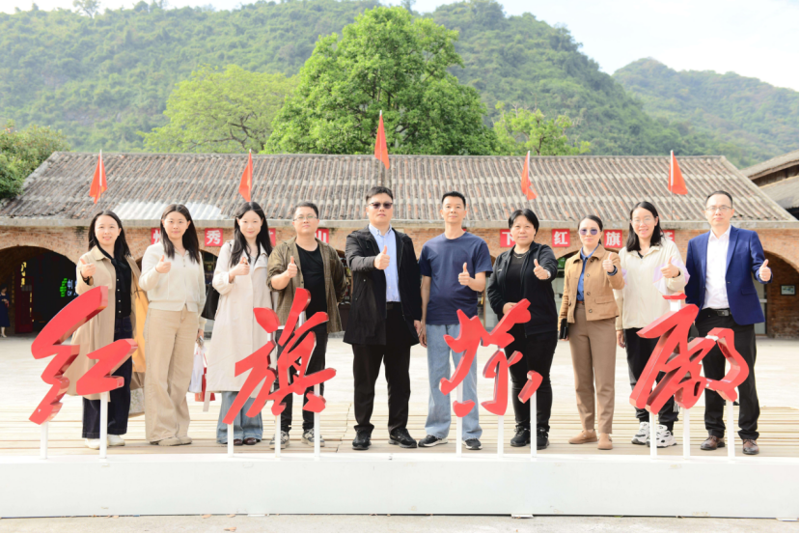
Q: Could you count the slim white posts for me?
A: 11